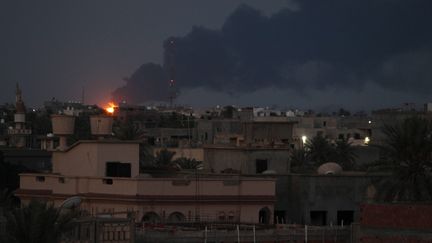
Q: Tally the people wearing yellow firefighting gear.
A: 0